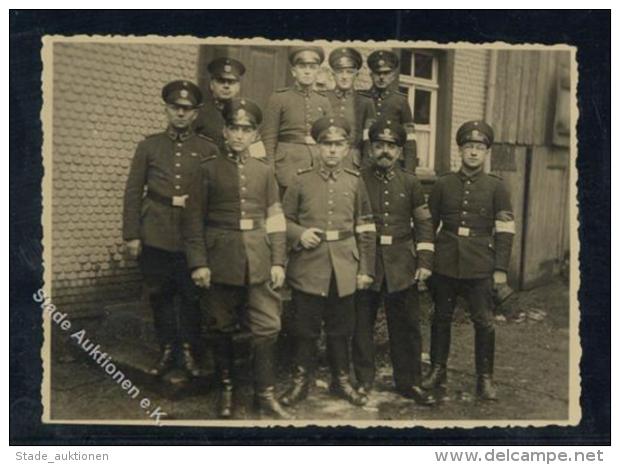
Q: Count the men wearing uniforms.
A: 9